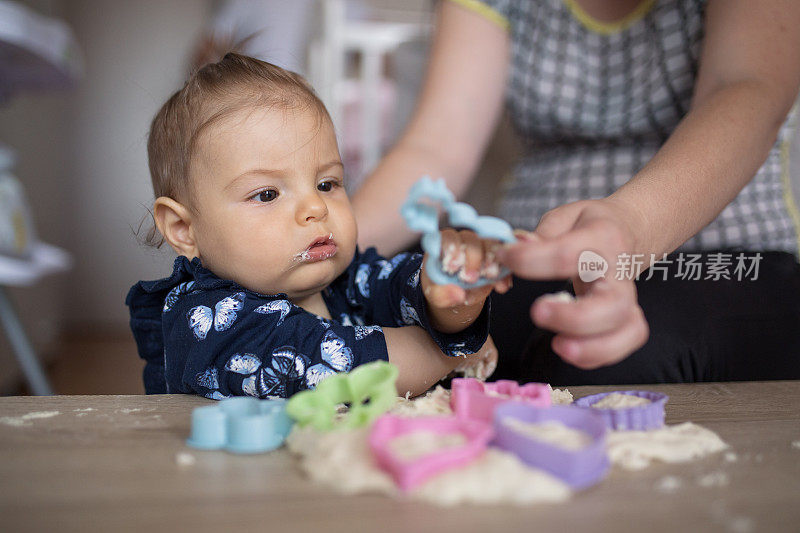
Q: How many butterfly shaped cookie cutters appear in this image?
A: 1